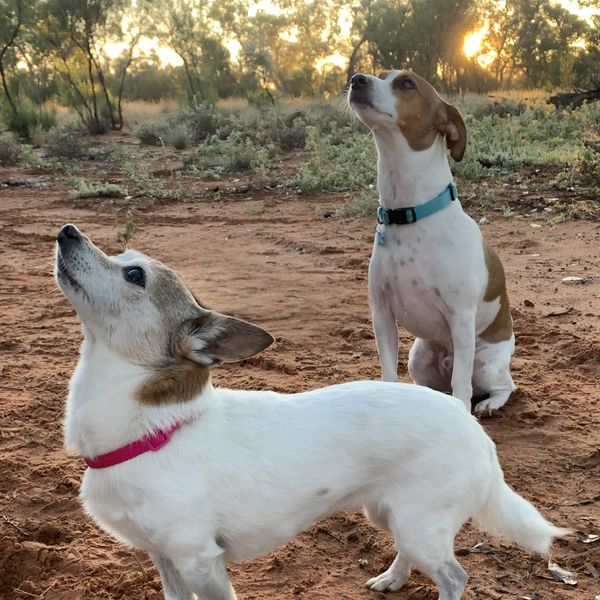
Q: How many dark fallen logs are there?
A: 1